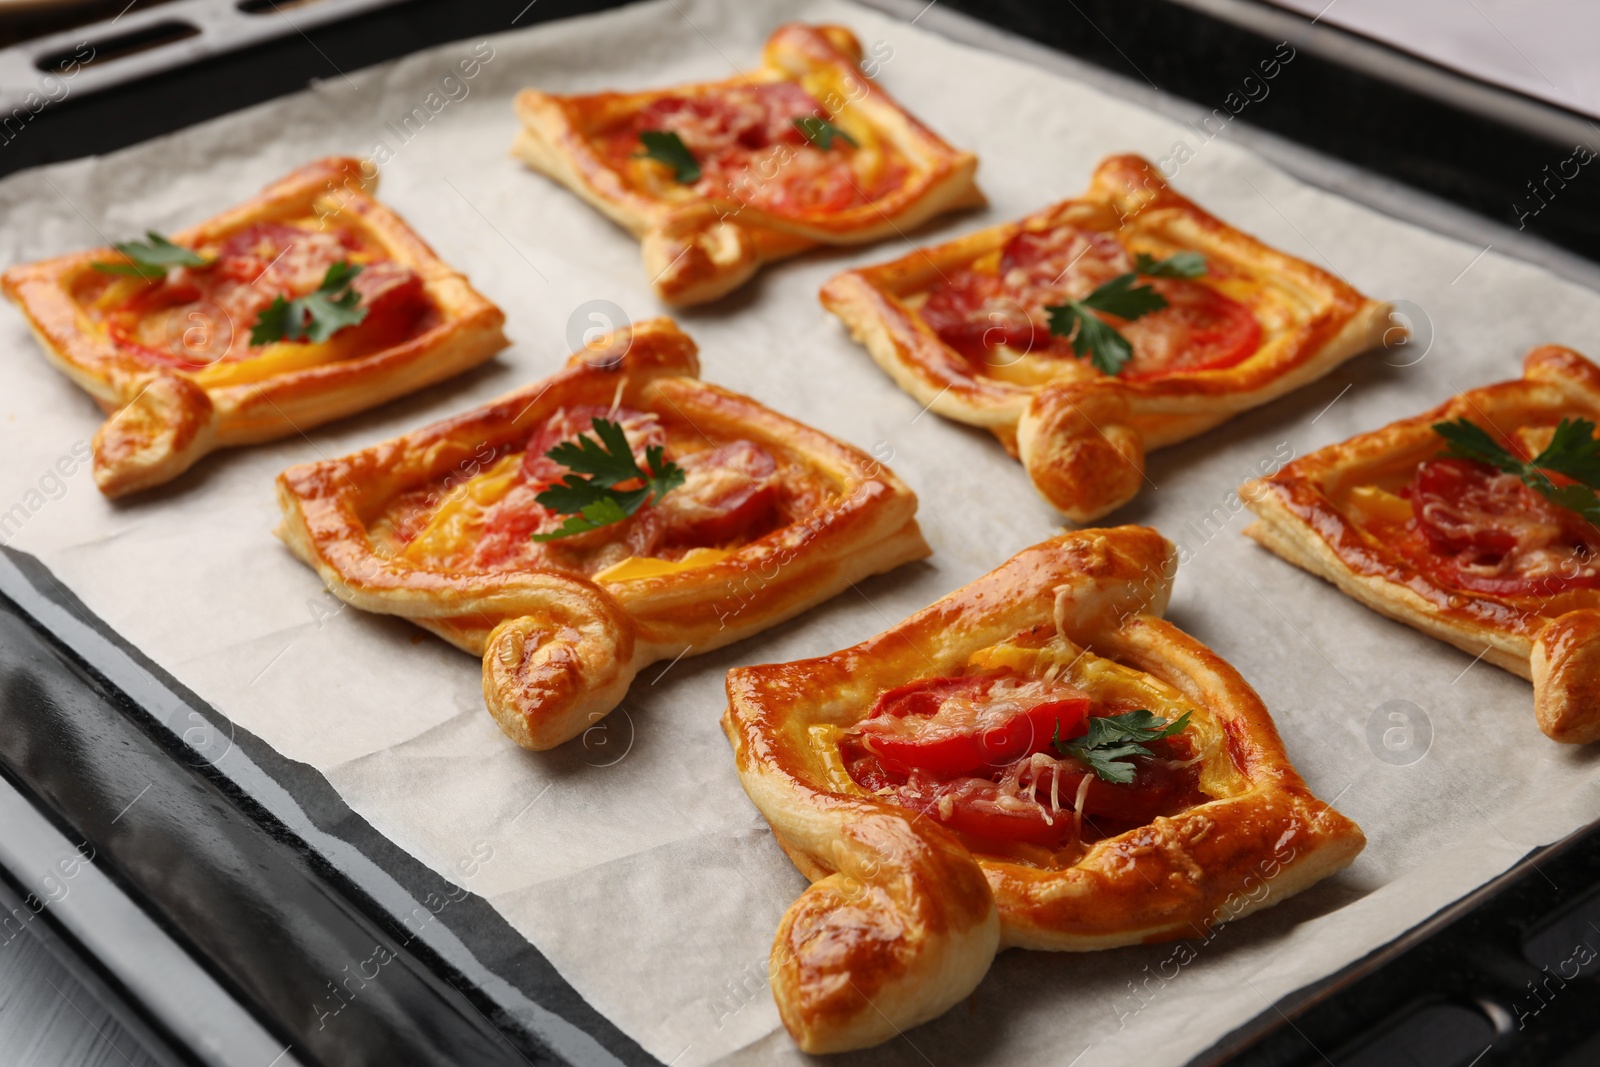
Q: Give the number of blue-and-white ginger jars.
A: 0